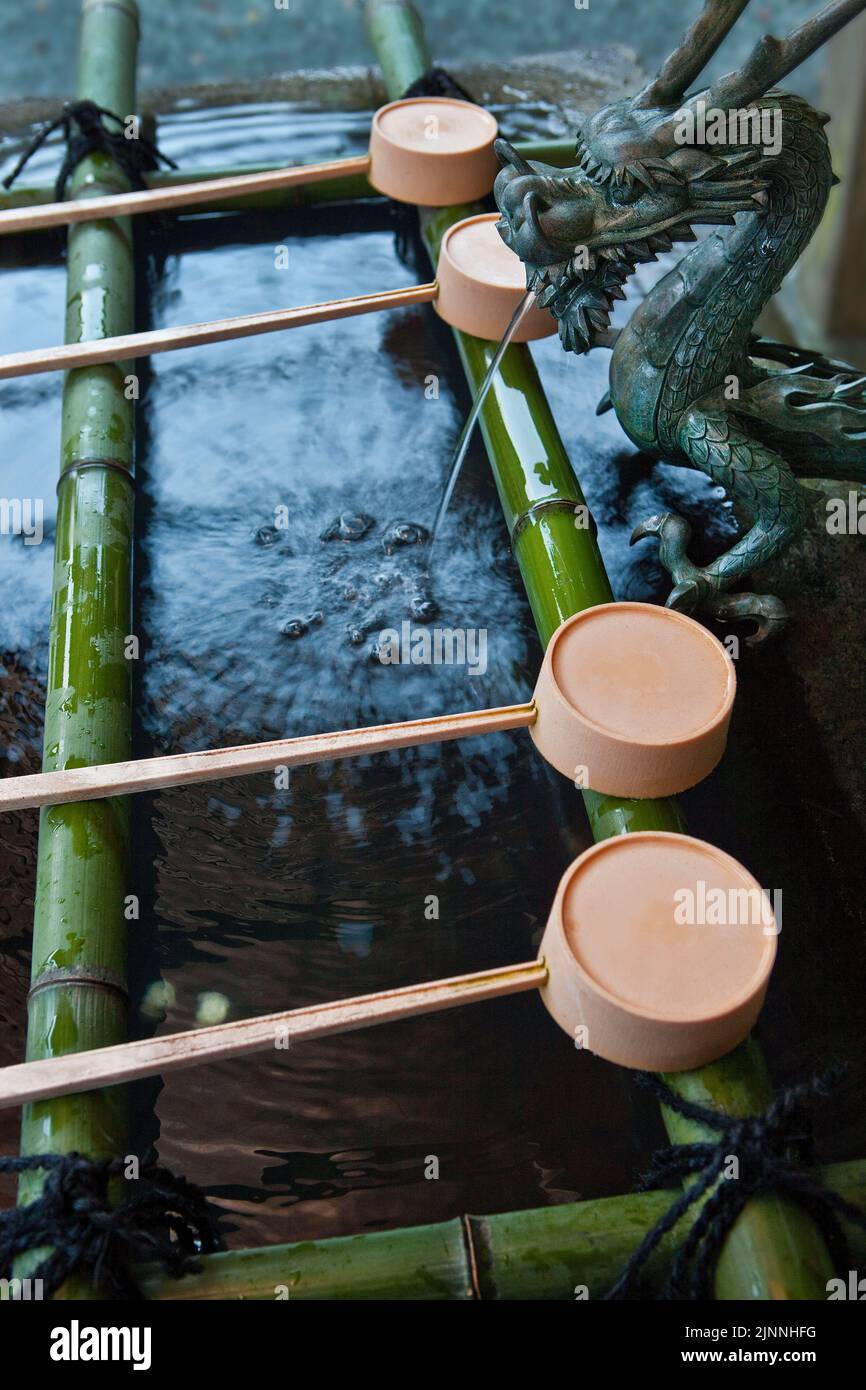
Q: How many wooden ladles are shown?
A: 4